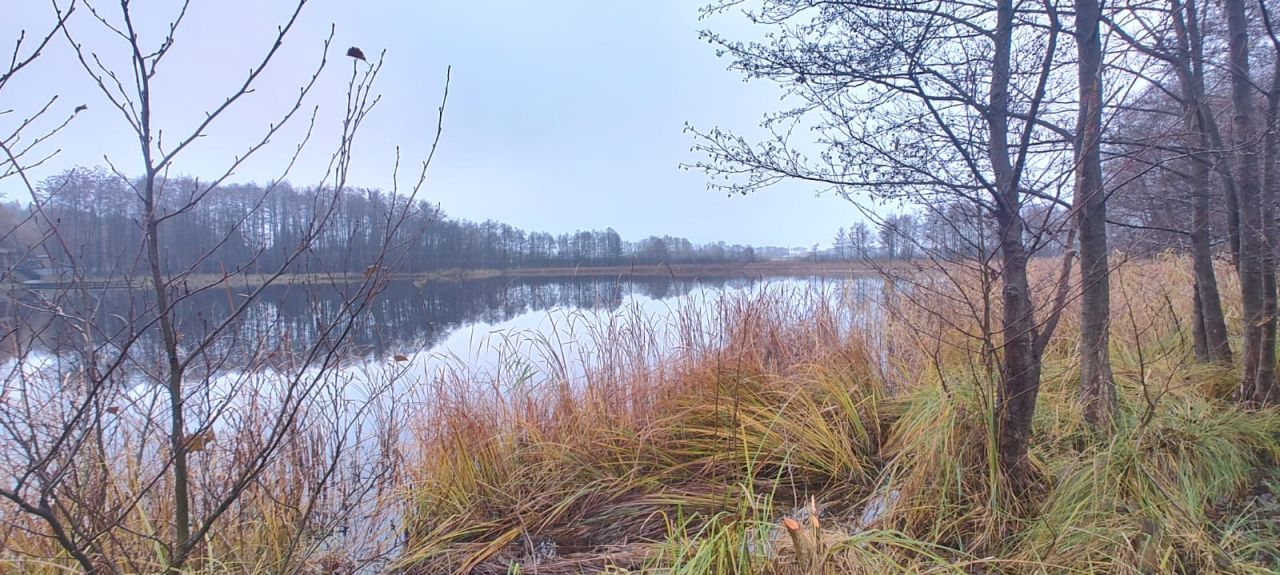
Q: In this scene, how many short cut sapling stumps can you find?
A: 2